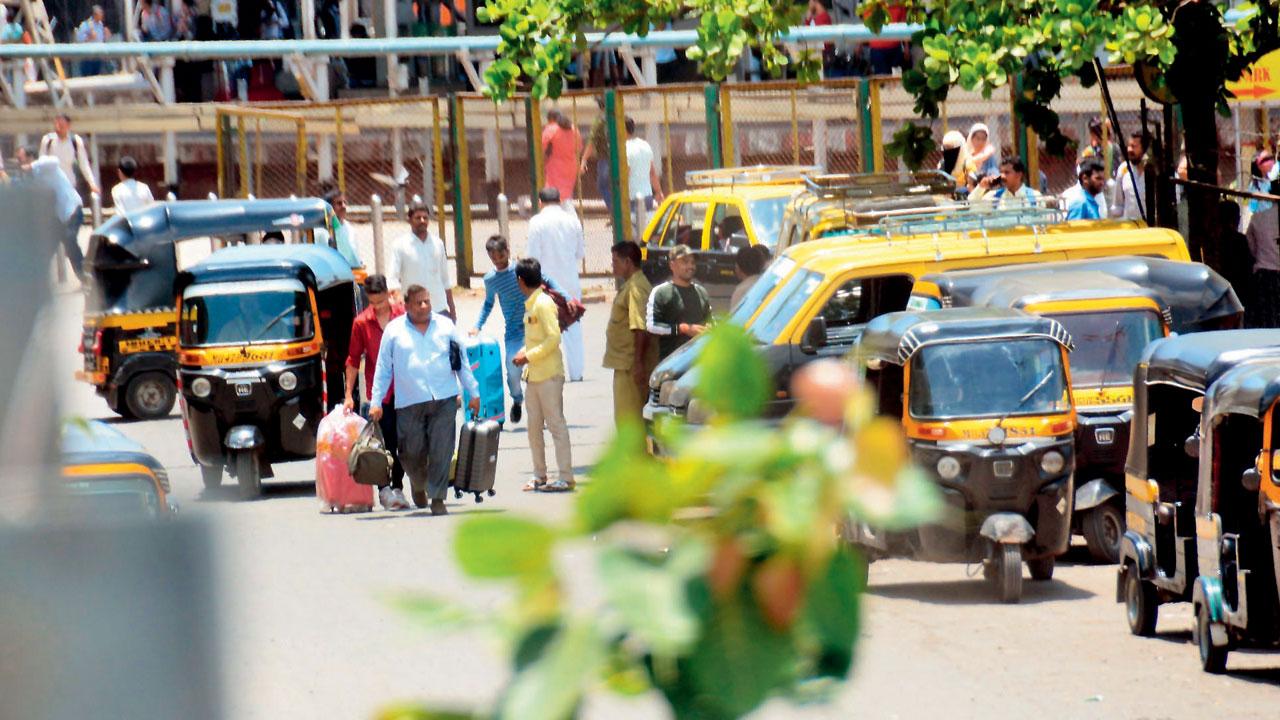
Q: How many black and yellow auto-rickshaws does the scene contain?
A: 8